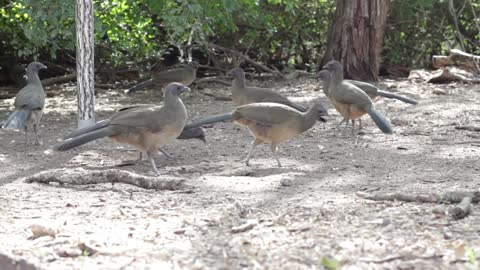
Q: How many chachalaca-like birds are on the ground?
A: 8